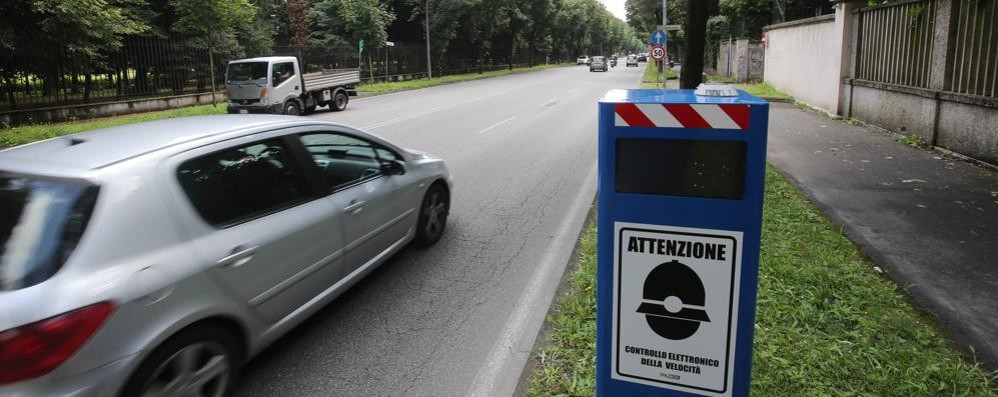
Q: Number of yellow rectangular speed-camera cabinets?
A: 0